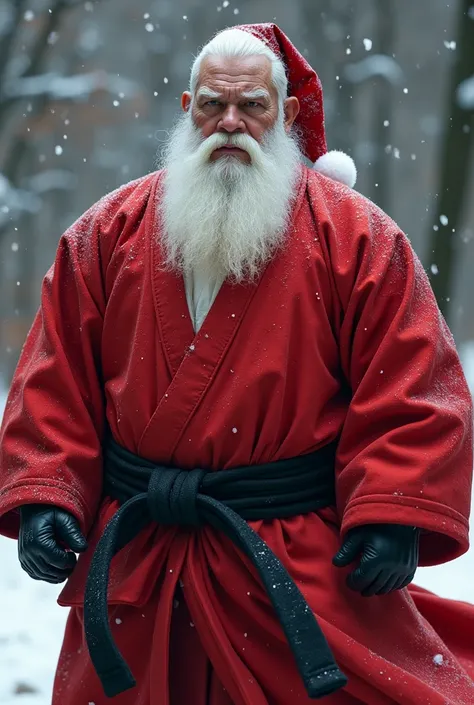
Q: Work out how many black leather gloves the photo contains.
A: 2